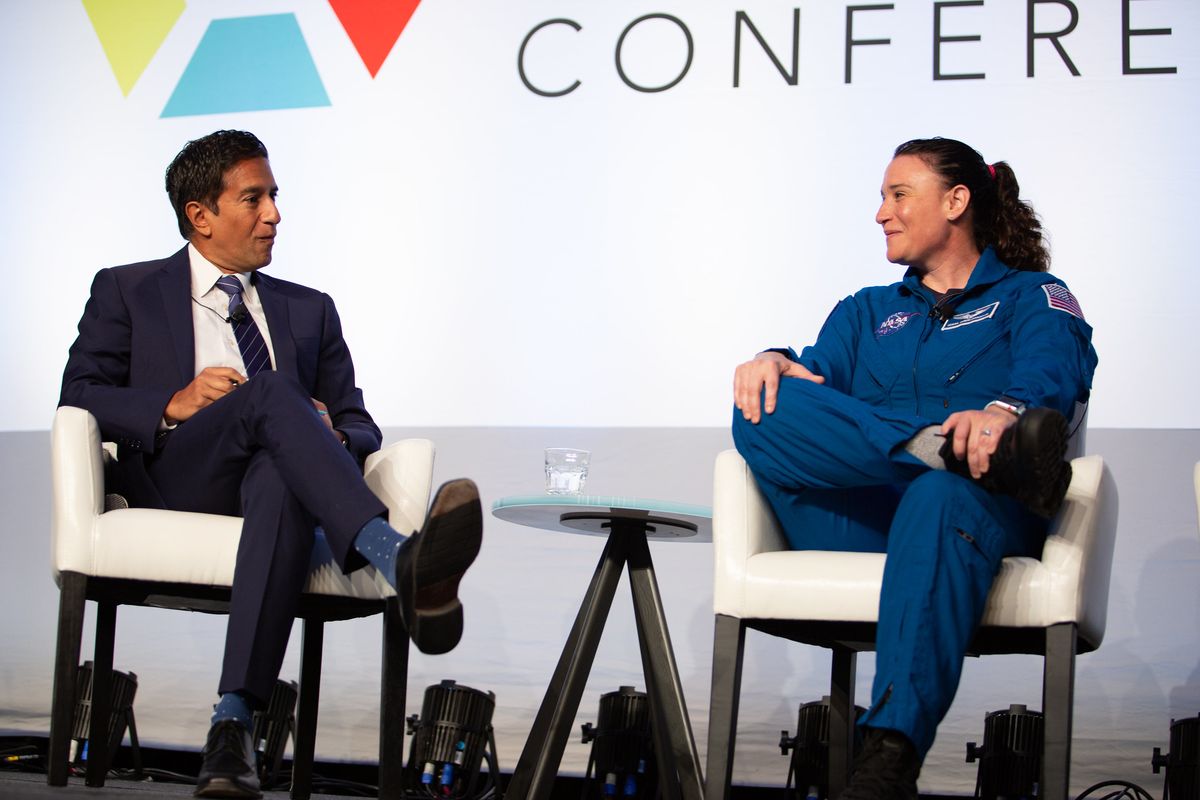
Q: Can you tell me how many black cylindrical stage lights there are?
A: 7